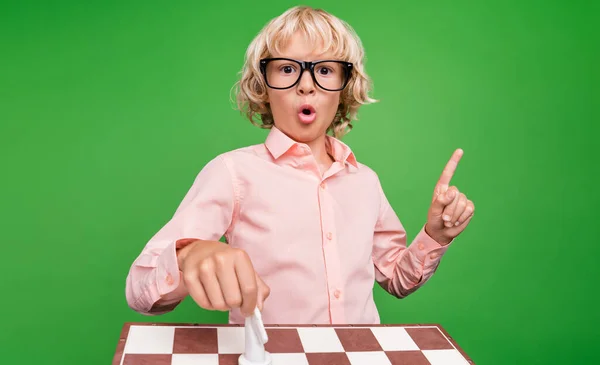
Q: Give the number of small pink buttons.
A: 6